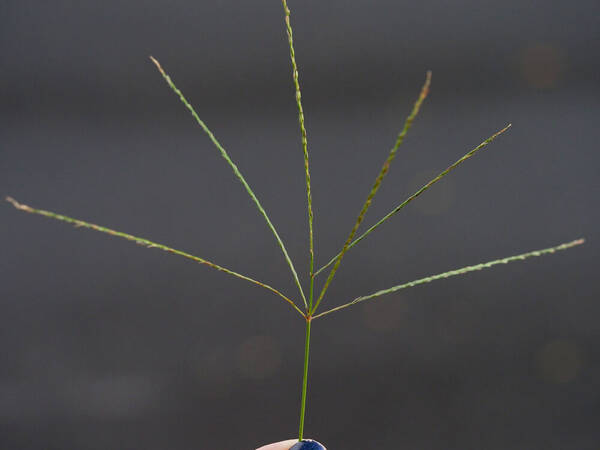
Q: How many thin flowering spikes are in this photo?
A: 6